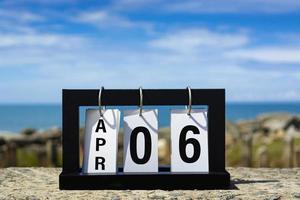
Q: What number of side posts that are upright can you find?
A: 2